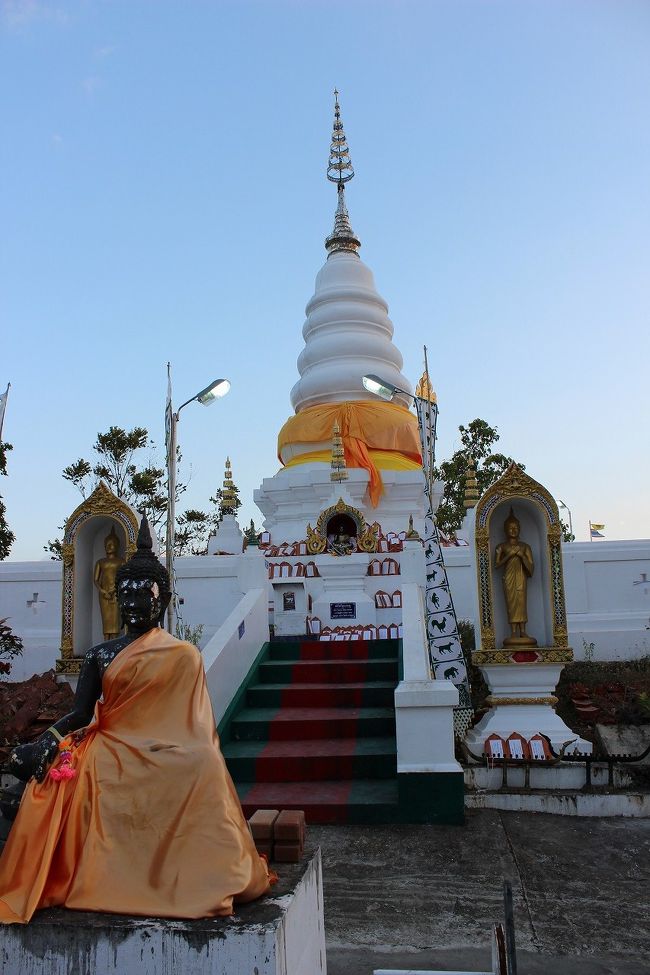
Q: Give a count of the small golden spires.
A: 3